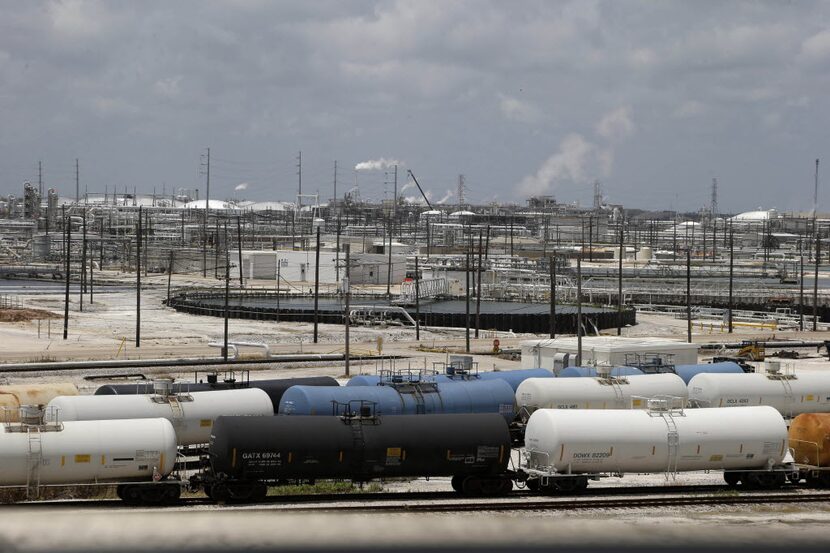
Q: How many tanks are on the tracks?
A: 13